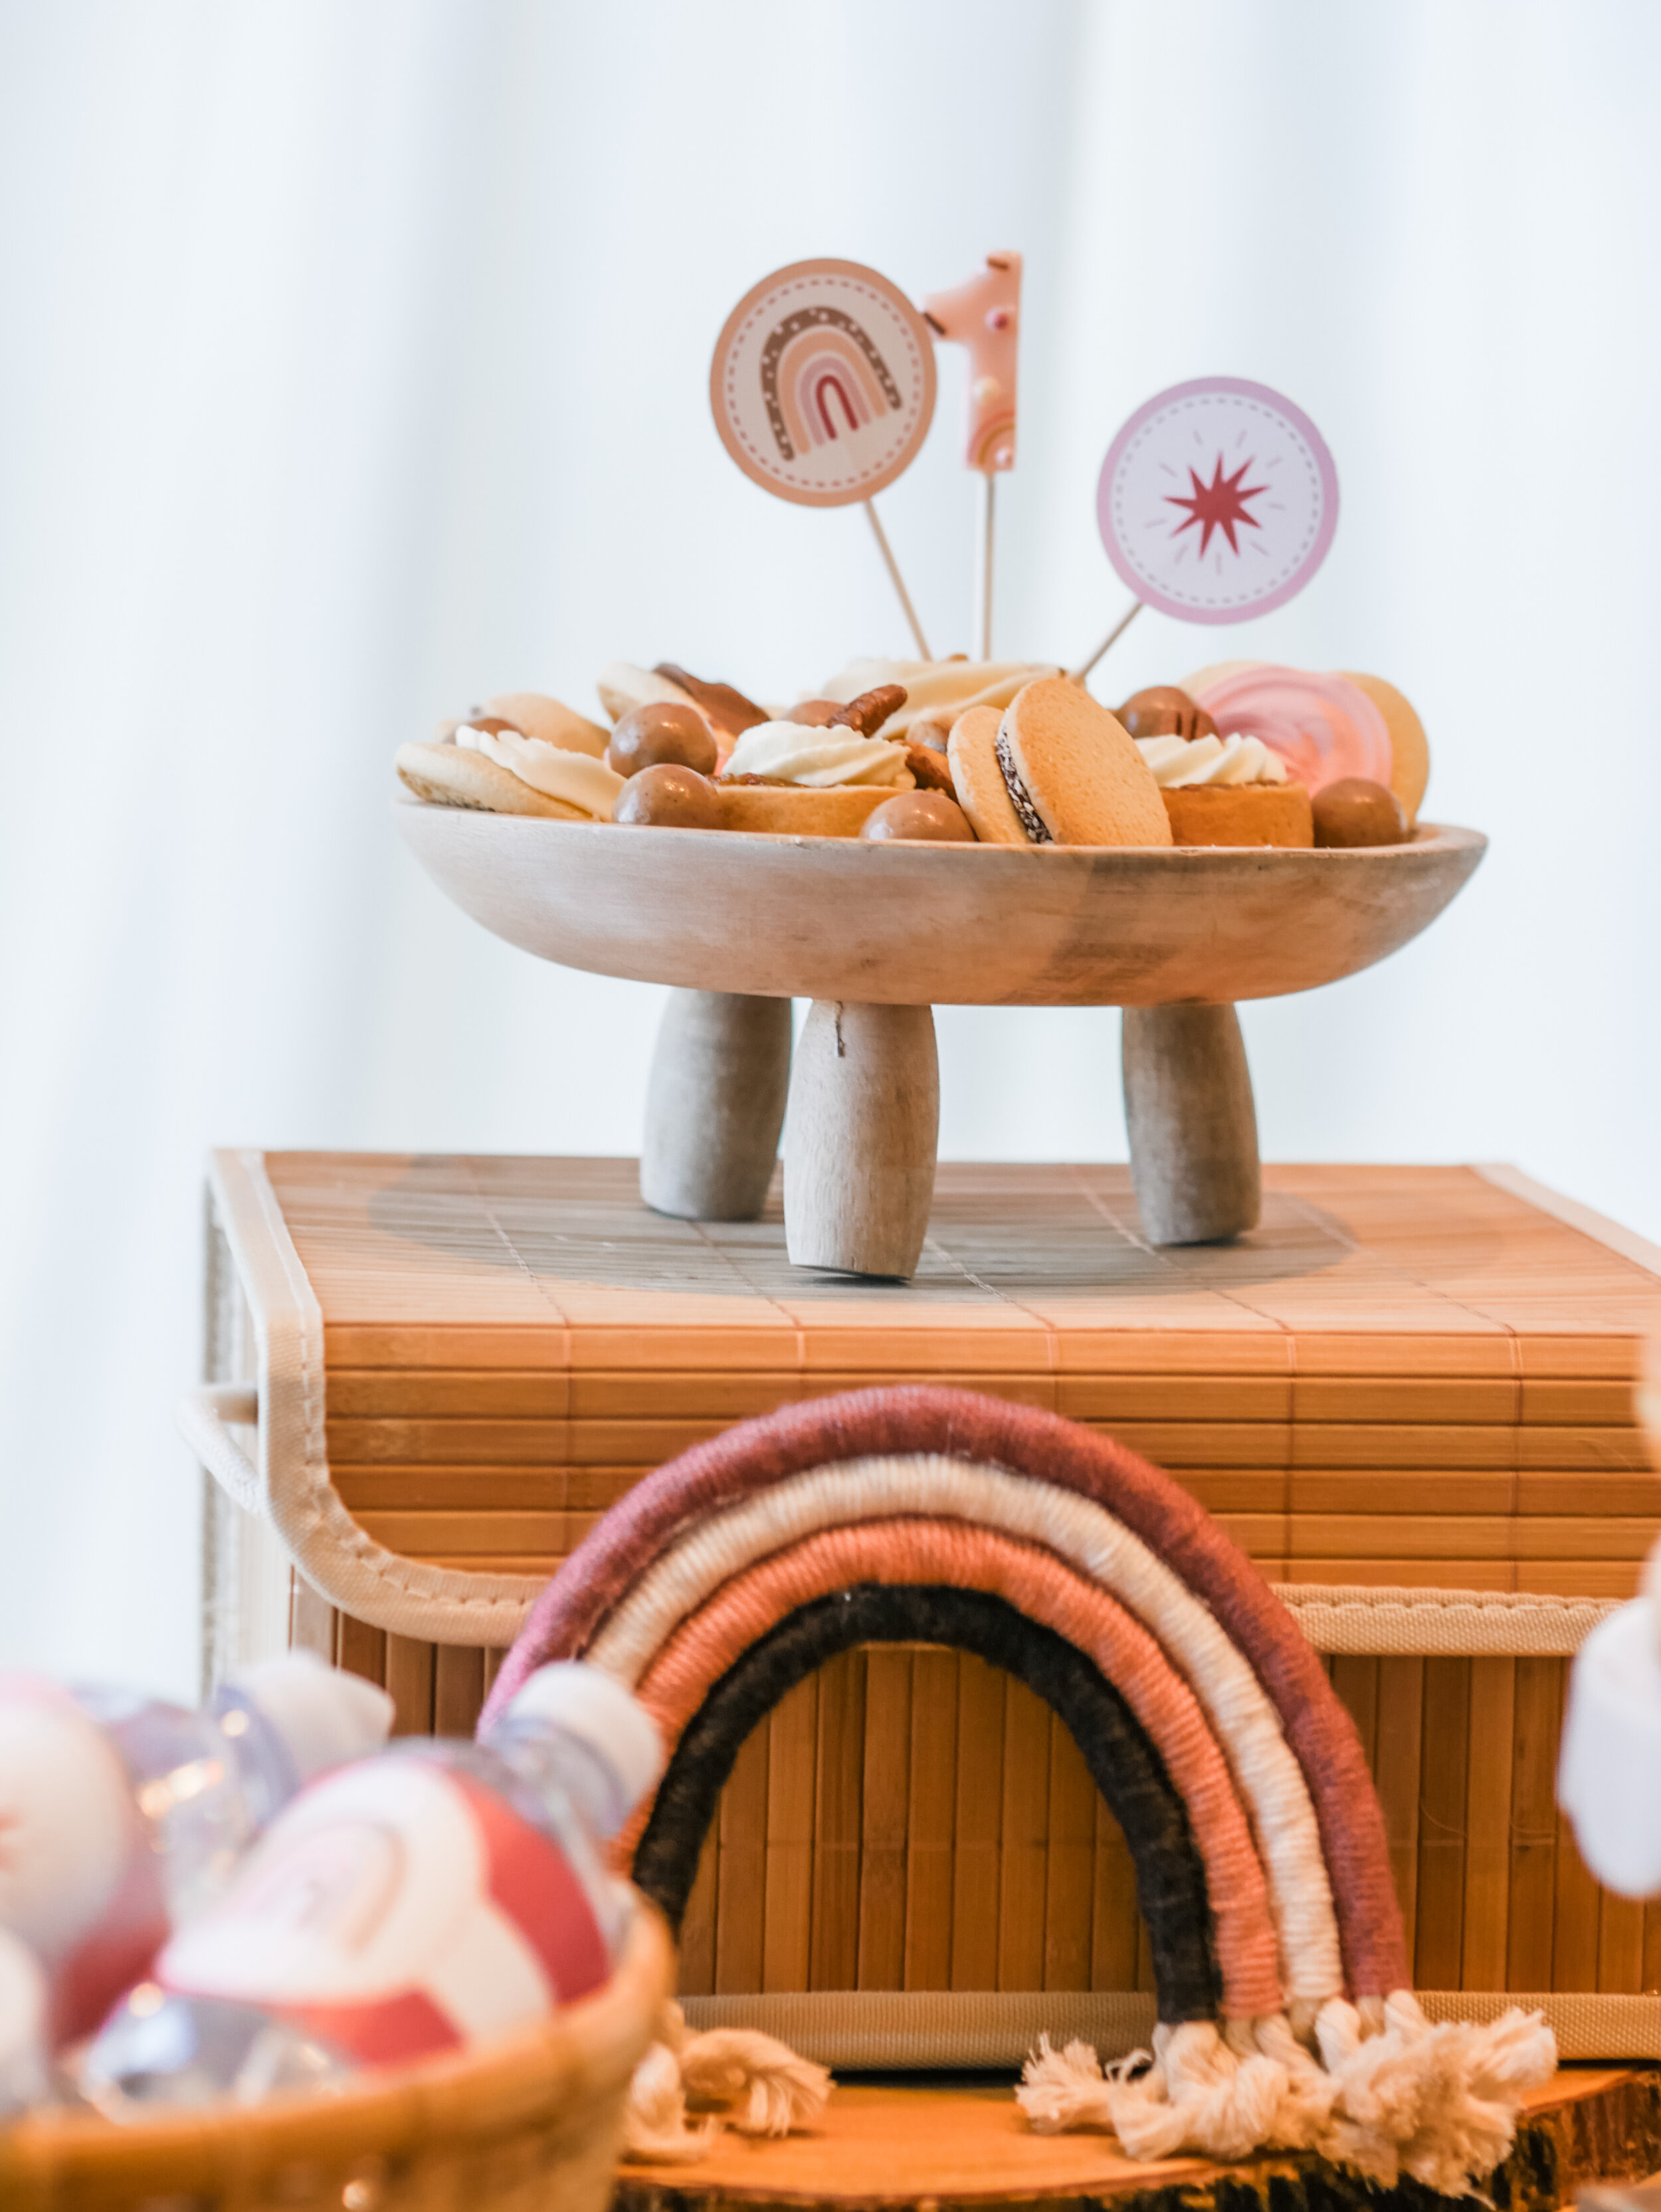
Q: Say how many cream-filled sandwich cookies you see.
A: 1